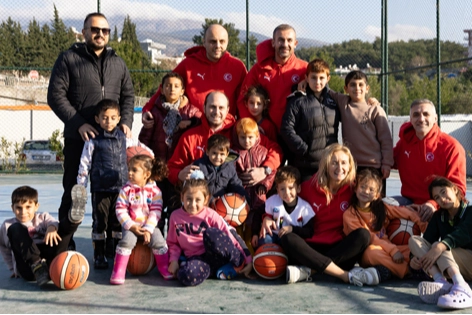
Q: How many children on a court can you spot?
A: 13